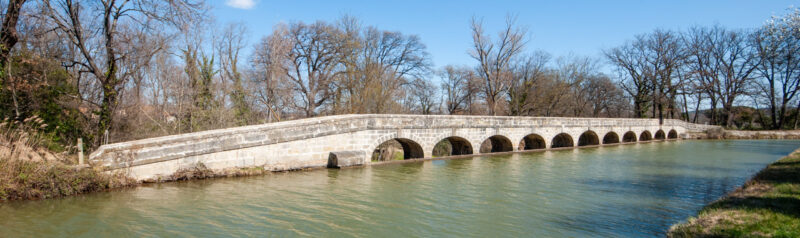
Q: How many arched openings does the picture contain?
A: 11